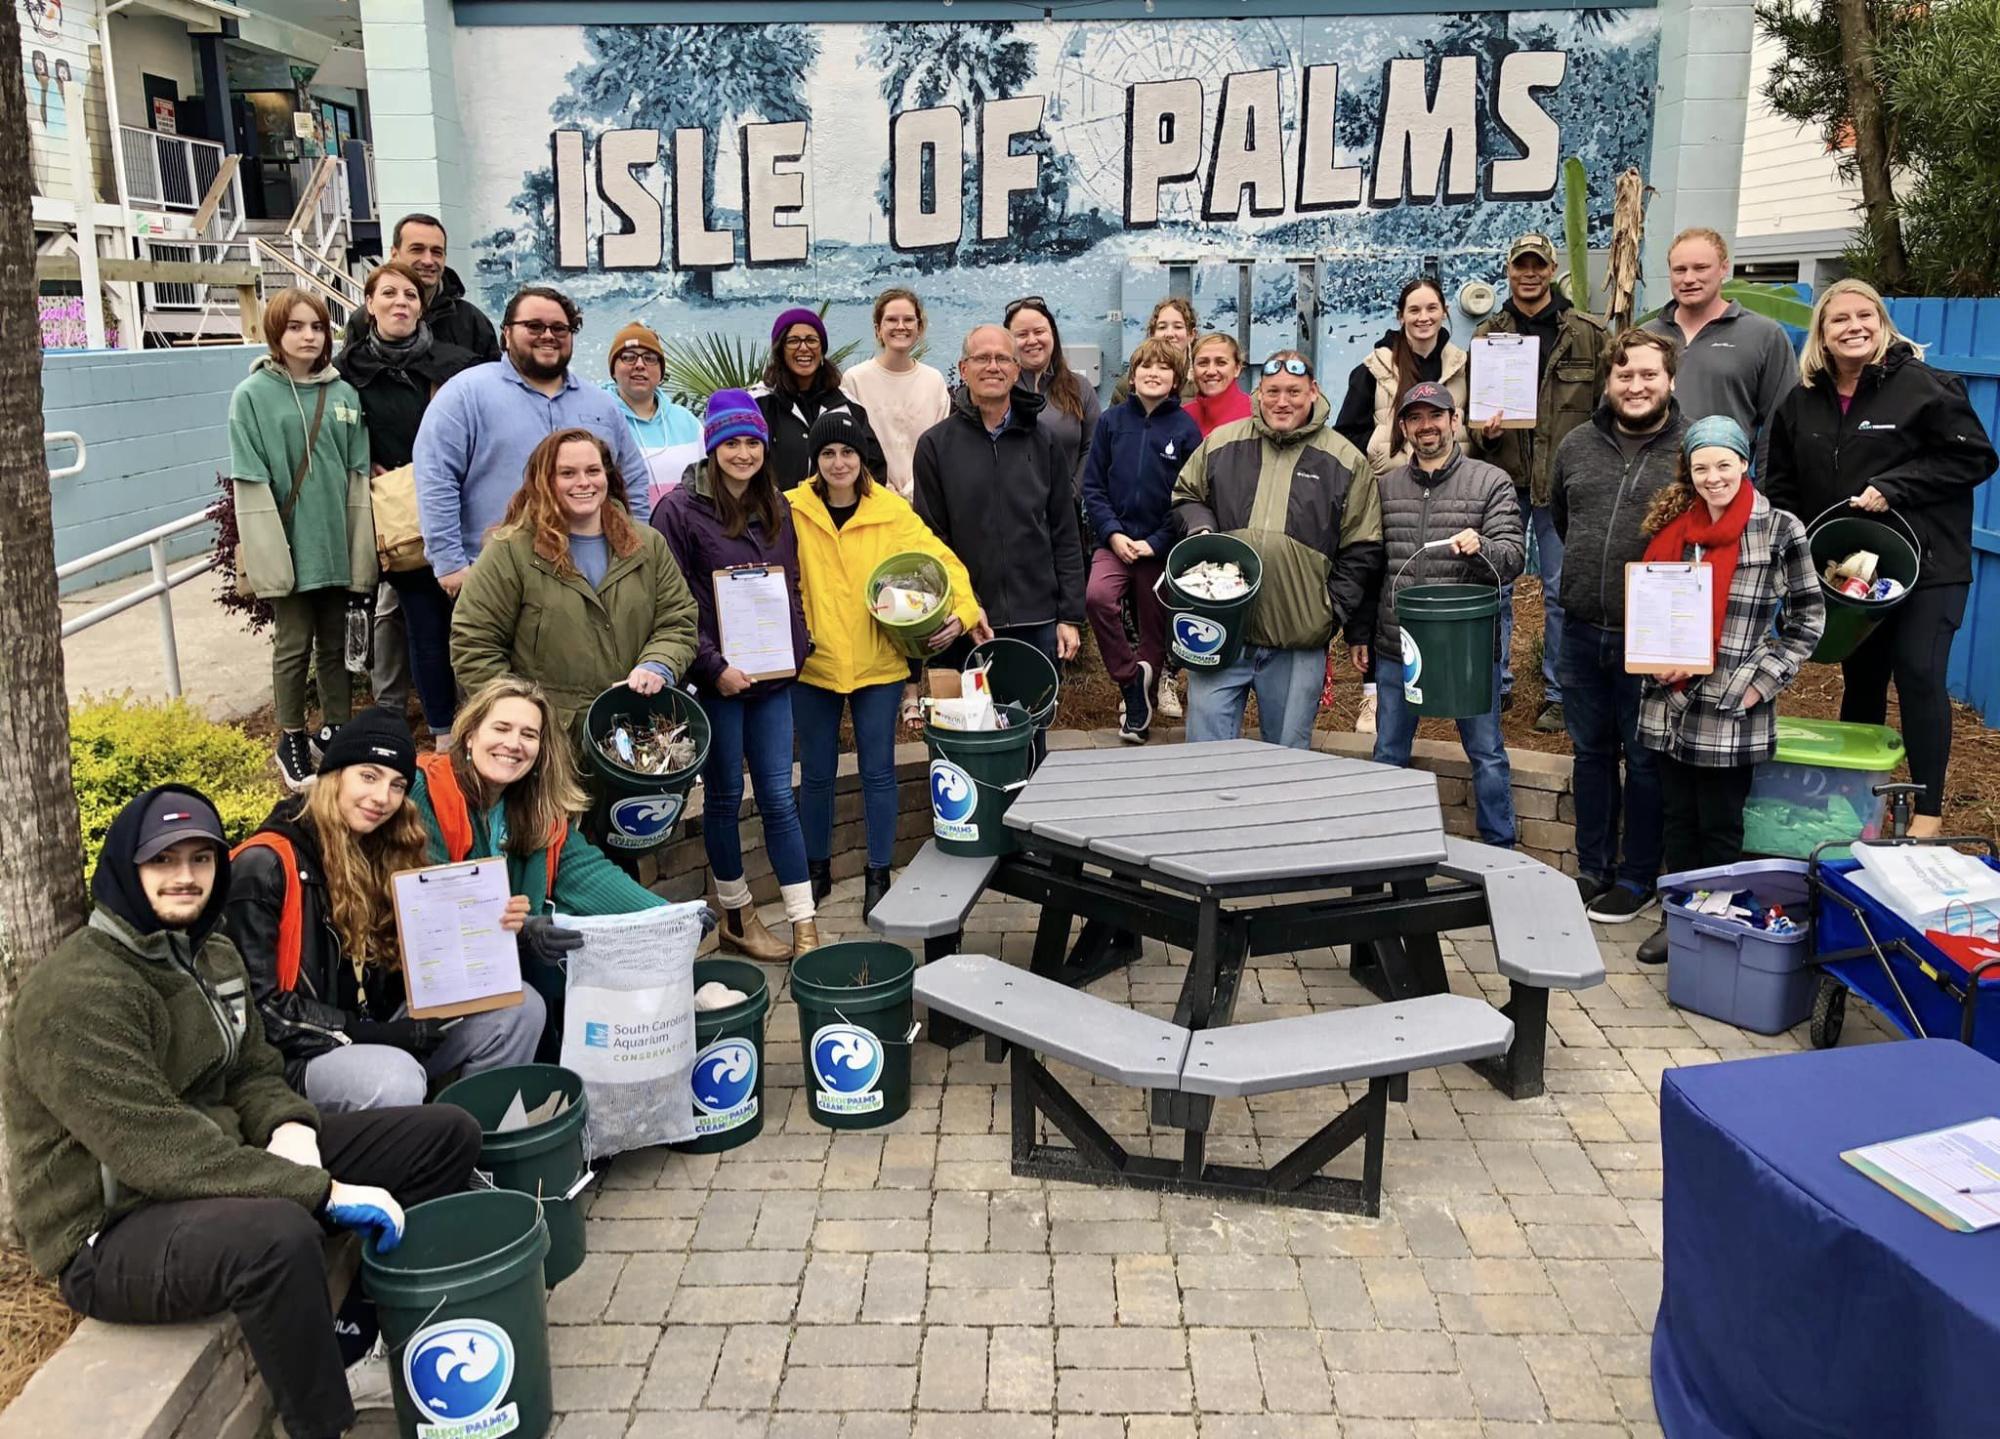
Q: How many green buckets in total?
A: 11